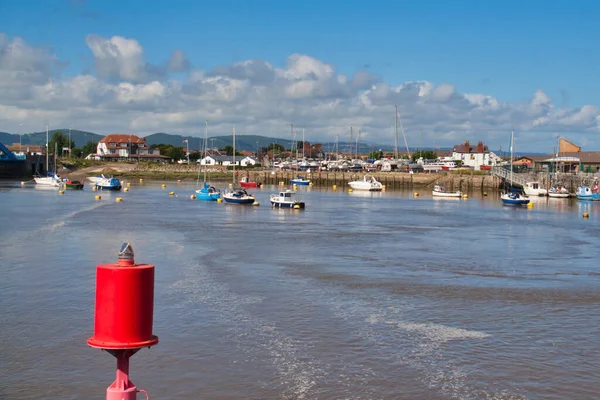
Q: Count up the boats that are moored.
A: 15